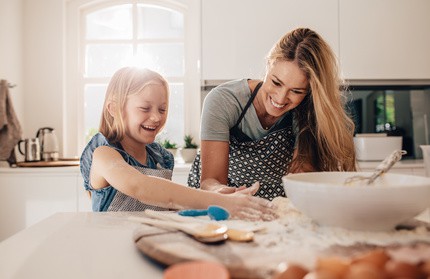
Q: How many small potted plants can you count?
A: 2